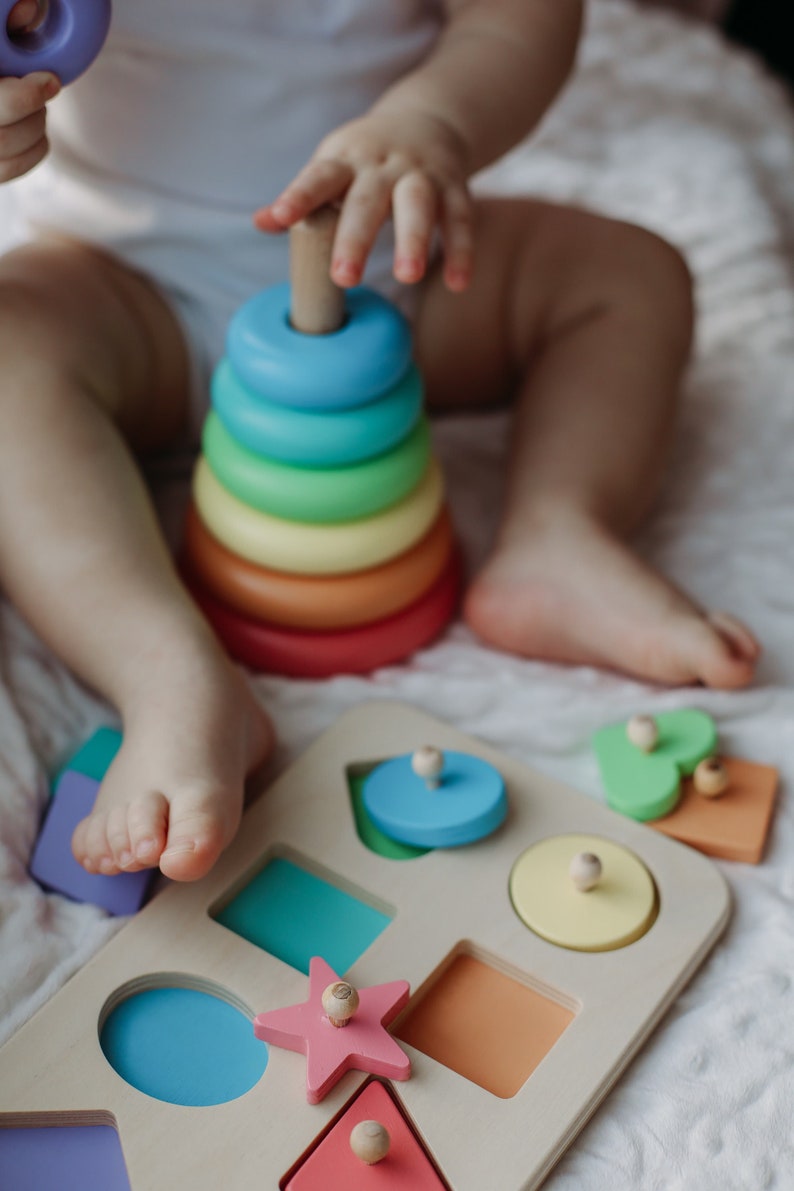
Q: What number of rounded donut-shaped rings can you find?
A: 7